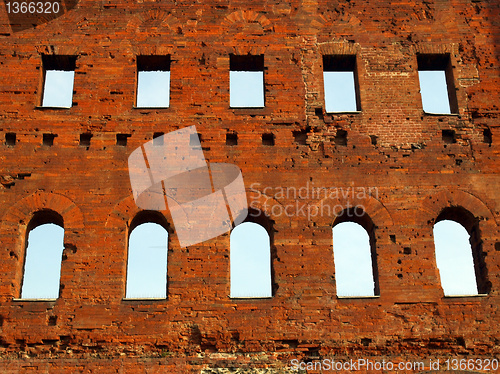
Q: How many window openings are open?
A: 10